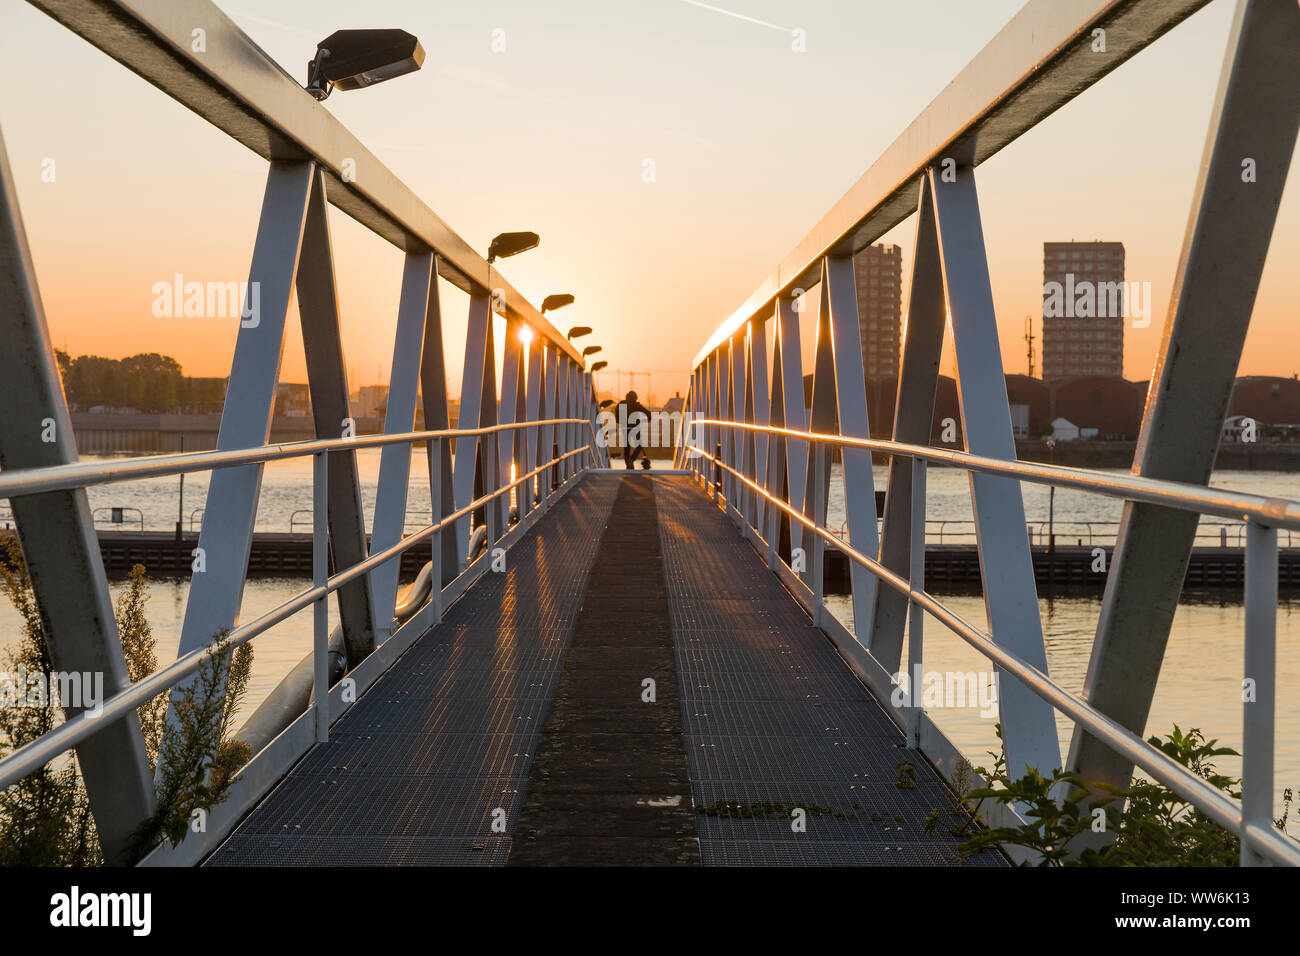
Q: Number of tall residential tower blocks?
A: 2